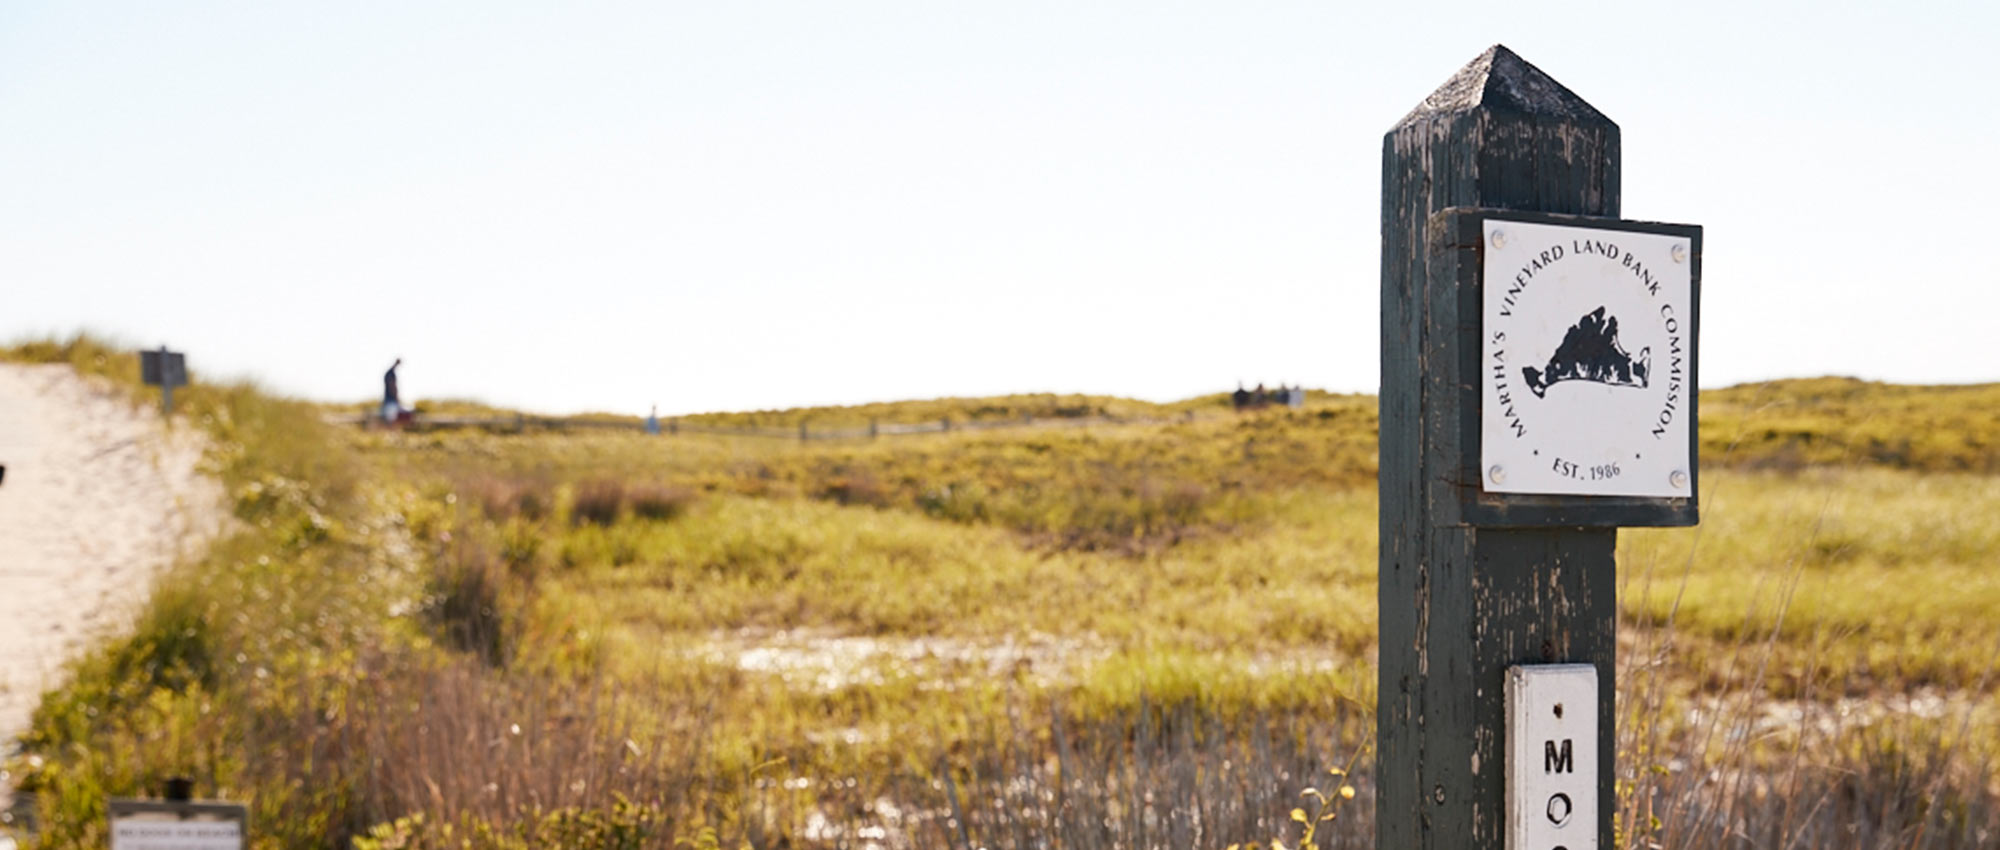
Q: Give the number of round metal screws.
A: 4